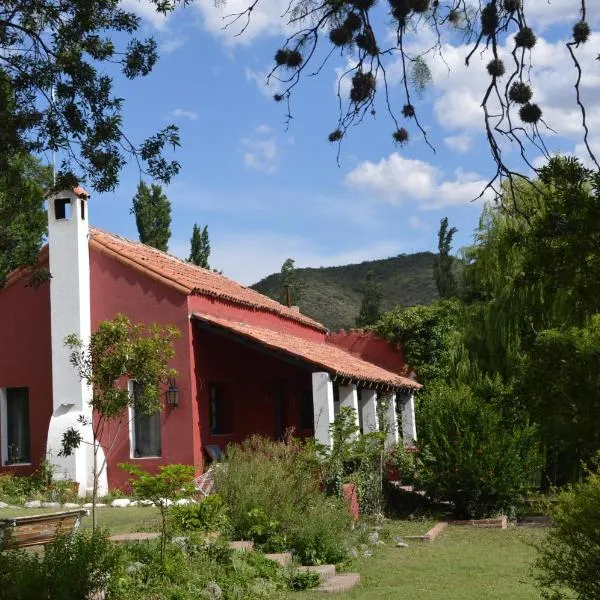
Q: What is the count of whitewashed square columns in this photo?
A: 5